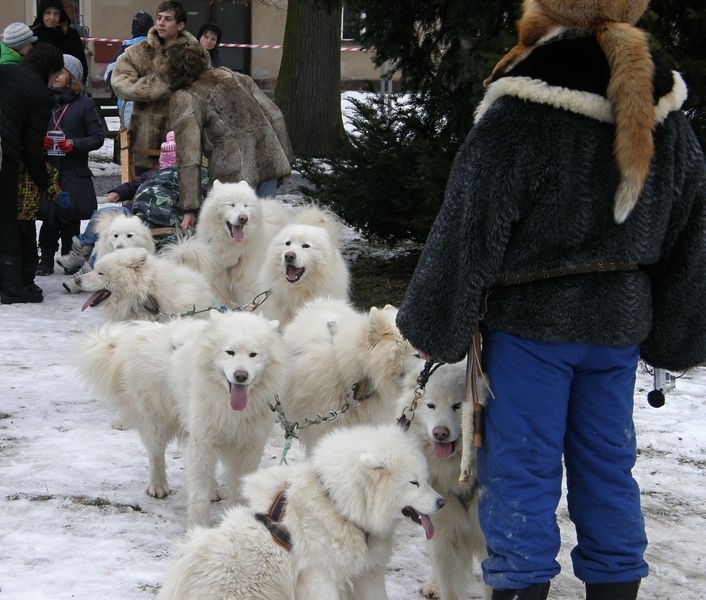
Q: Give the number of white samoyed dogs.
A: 8